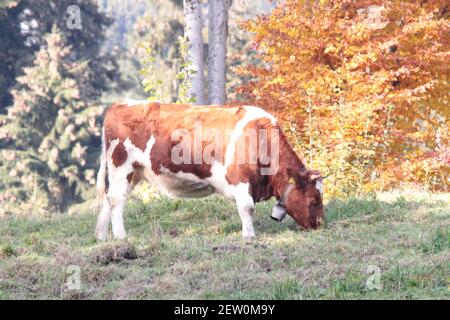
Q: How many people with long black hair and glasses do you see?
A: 0